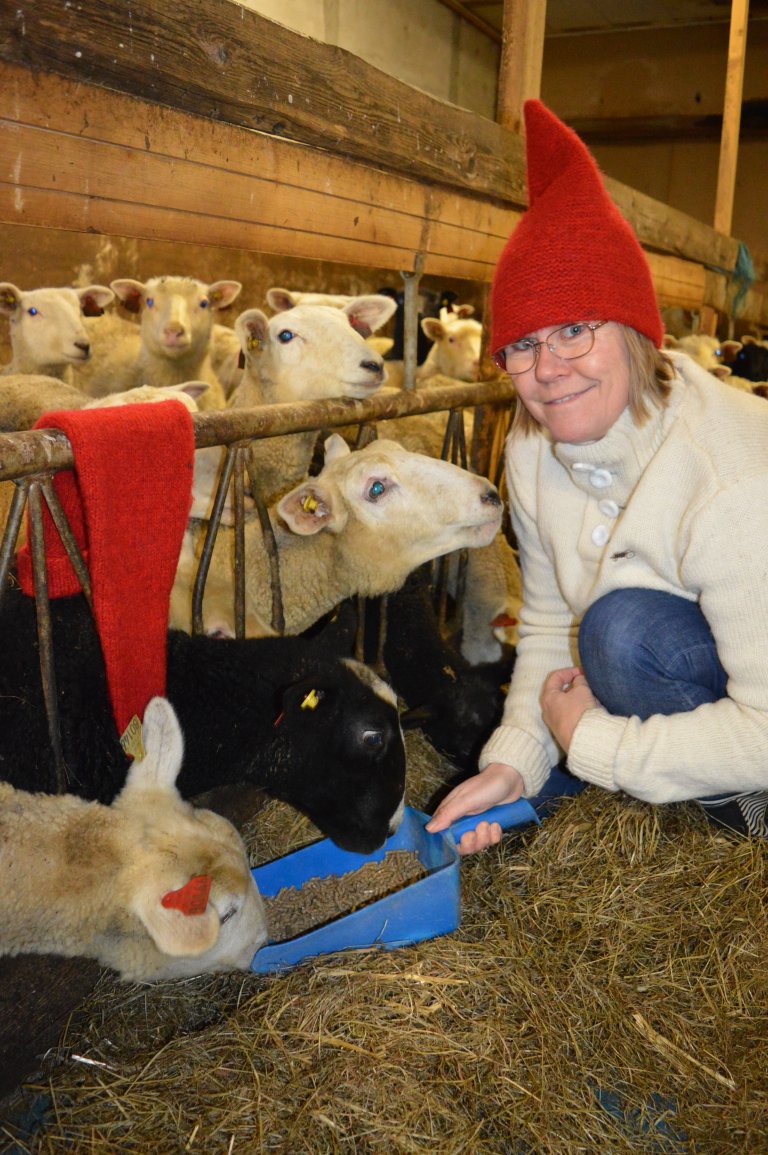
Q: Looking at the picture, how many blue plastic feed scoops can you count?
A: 1